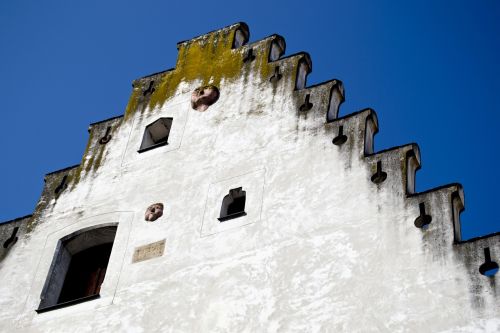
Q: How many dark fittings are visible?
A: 11